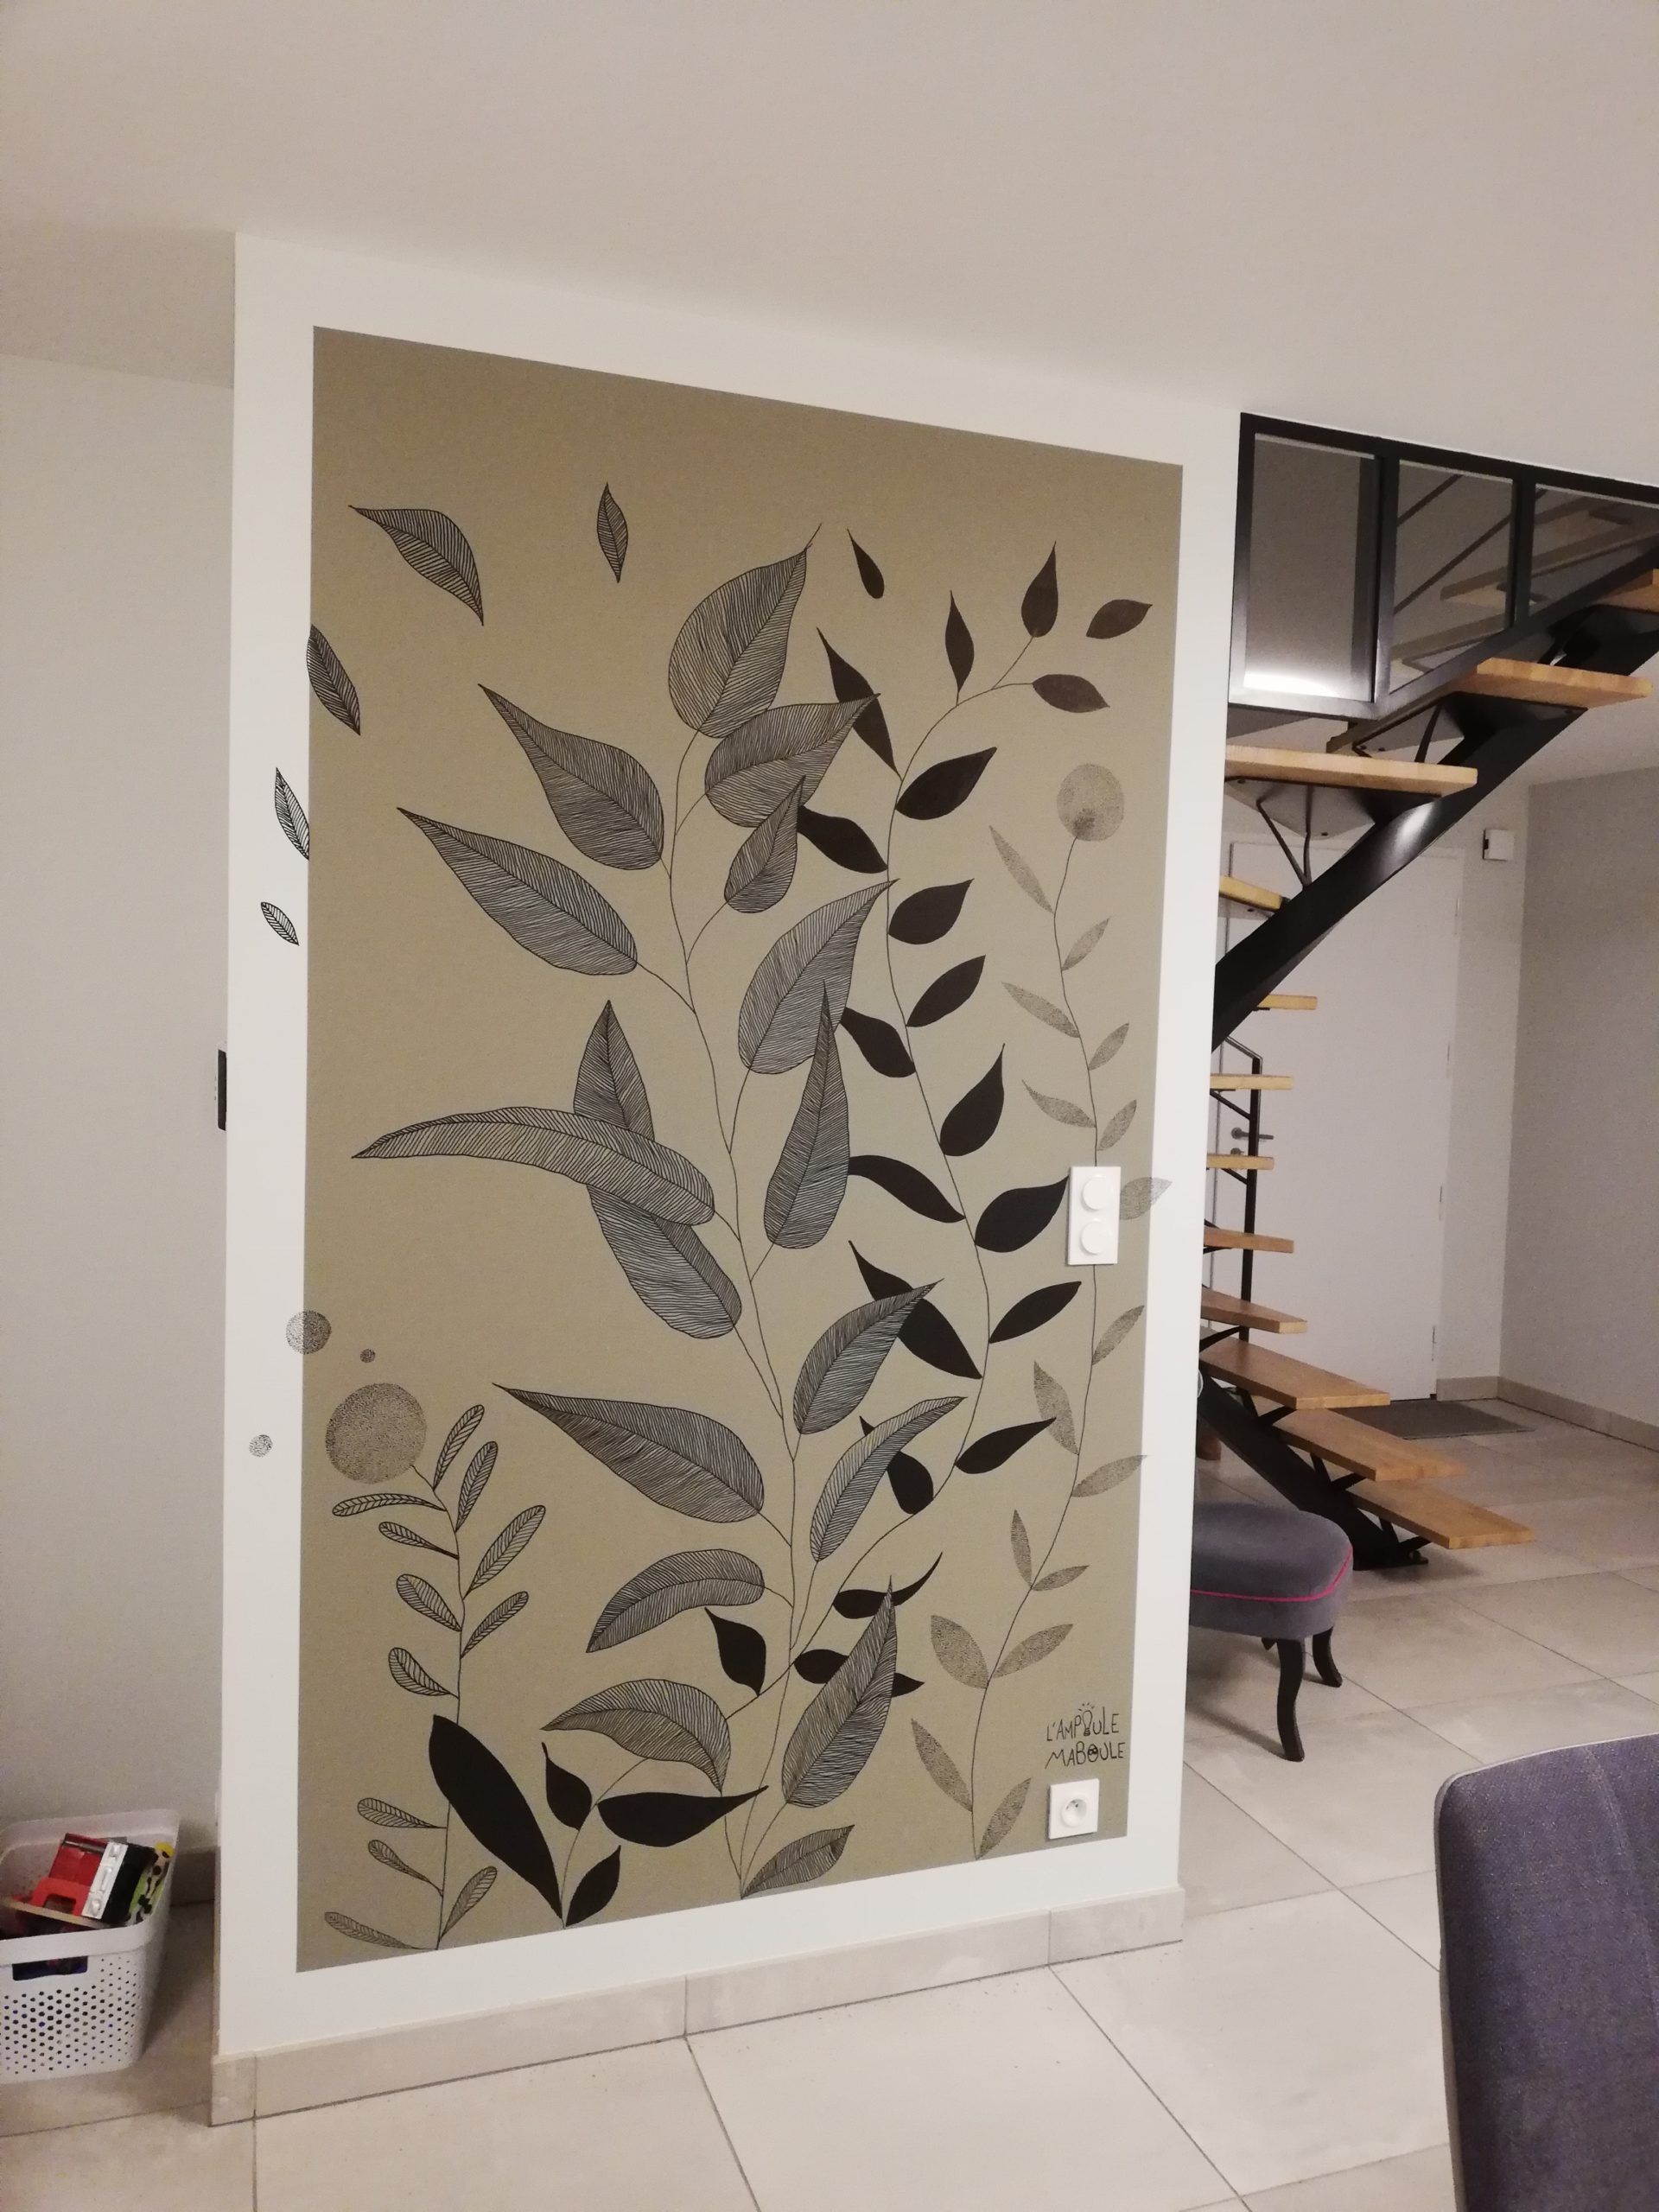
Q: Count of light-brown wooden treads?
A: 12